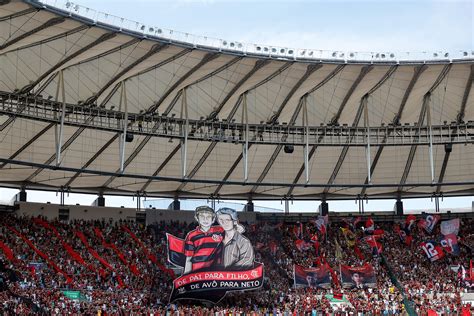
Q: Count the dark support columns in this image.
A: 6